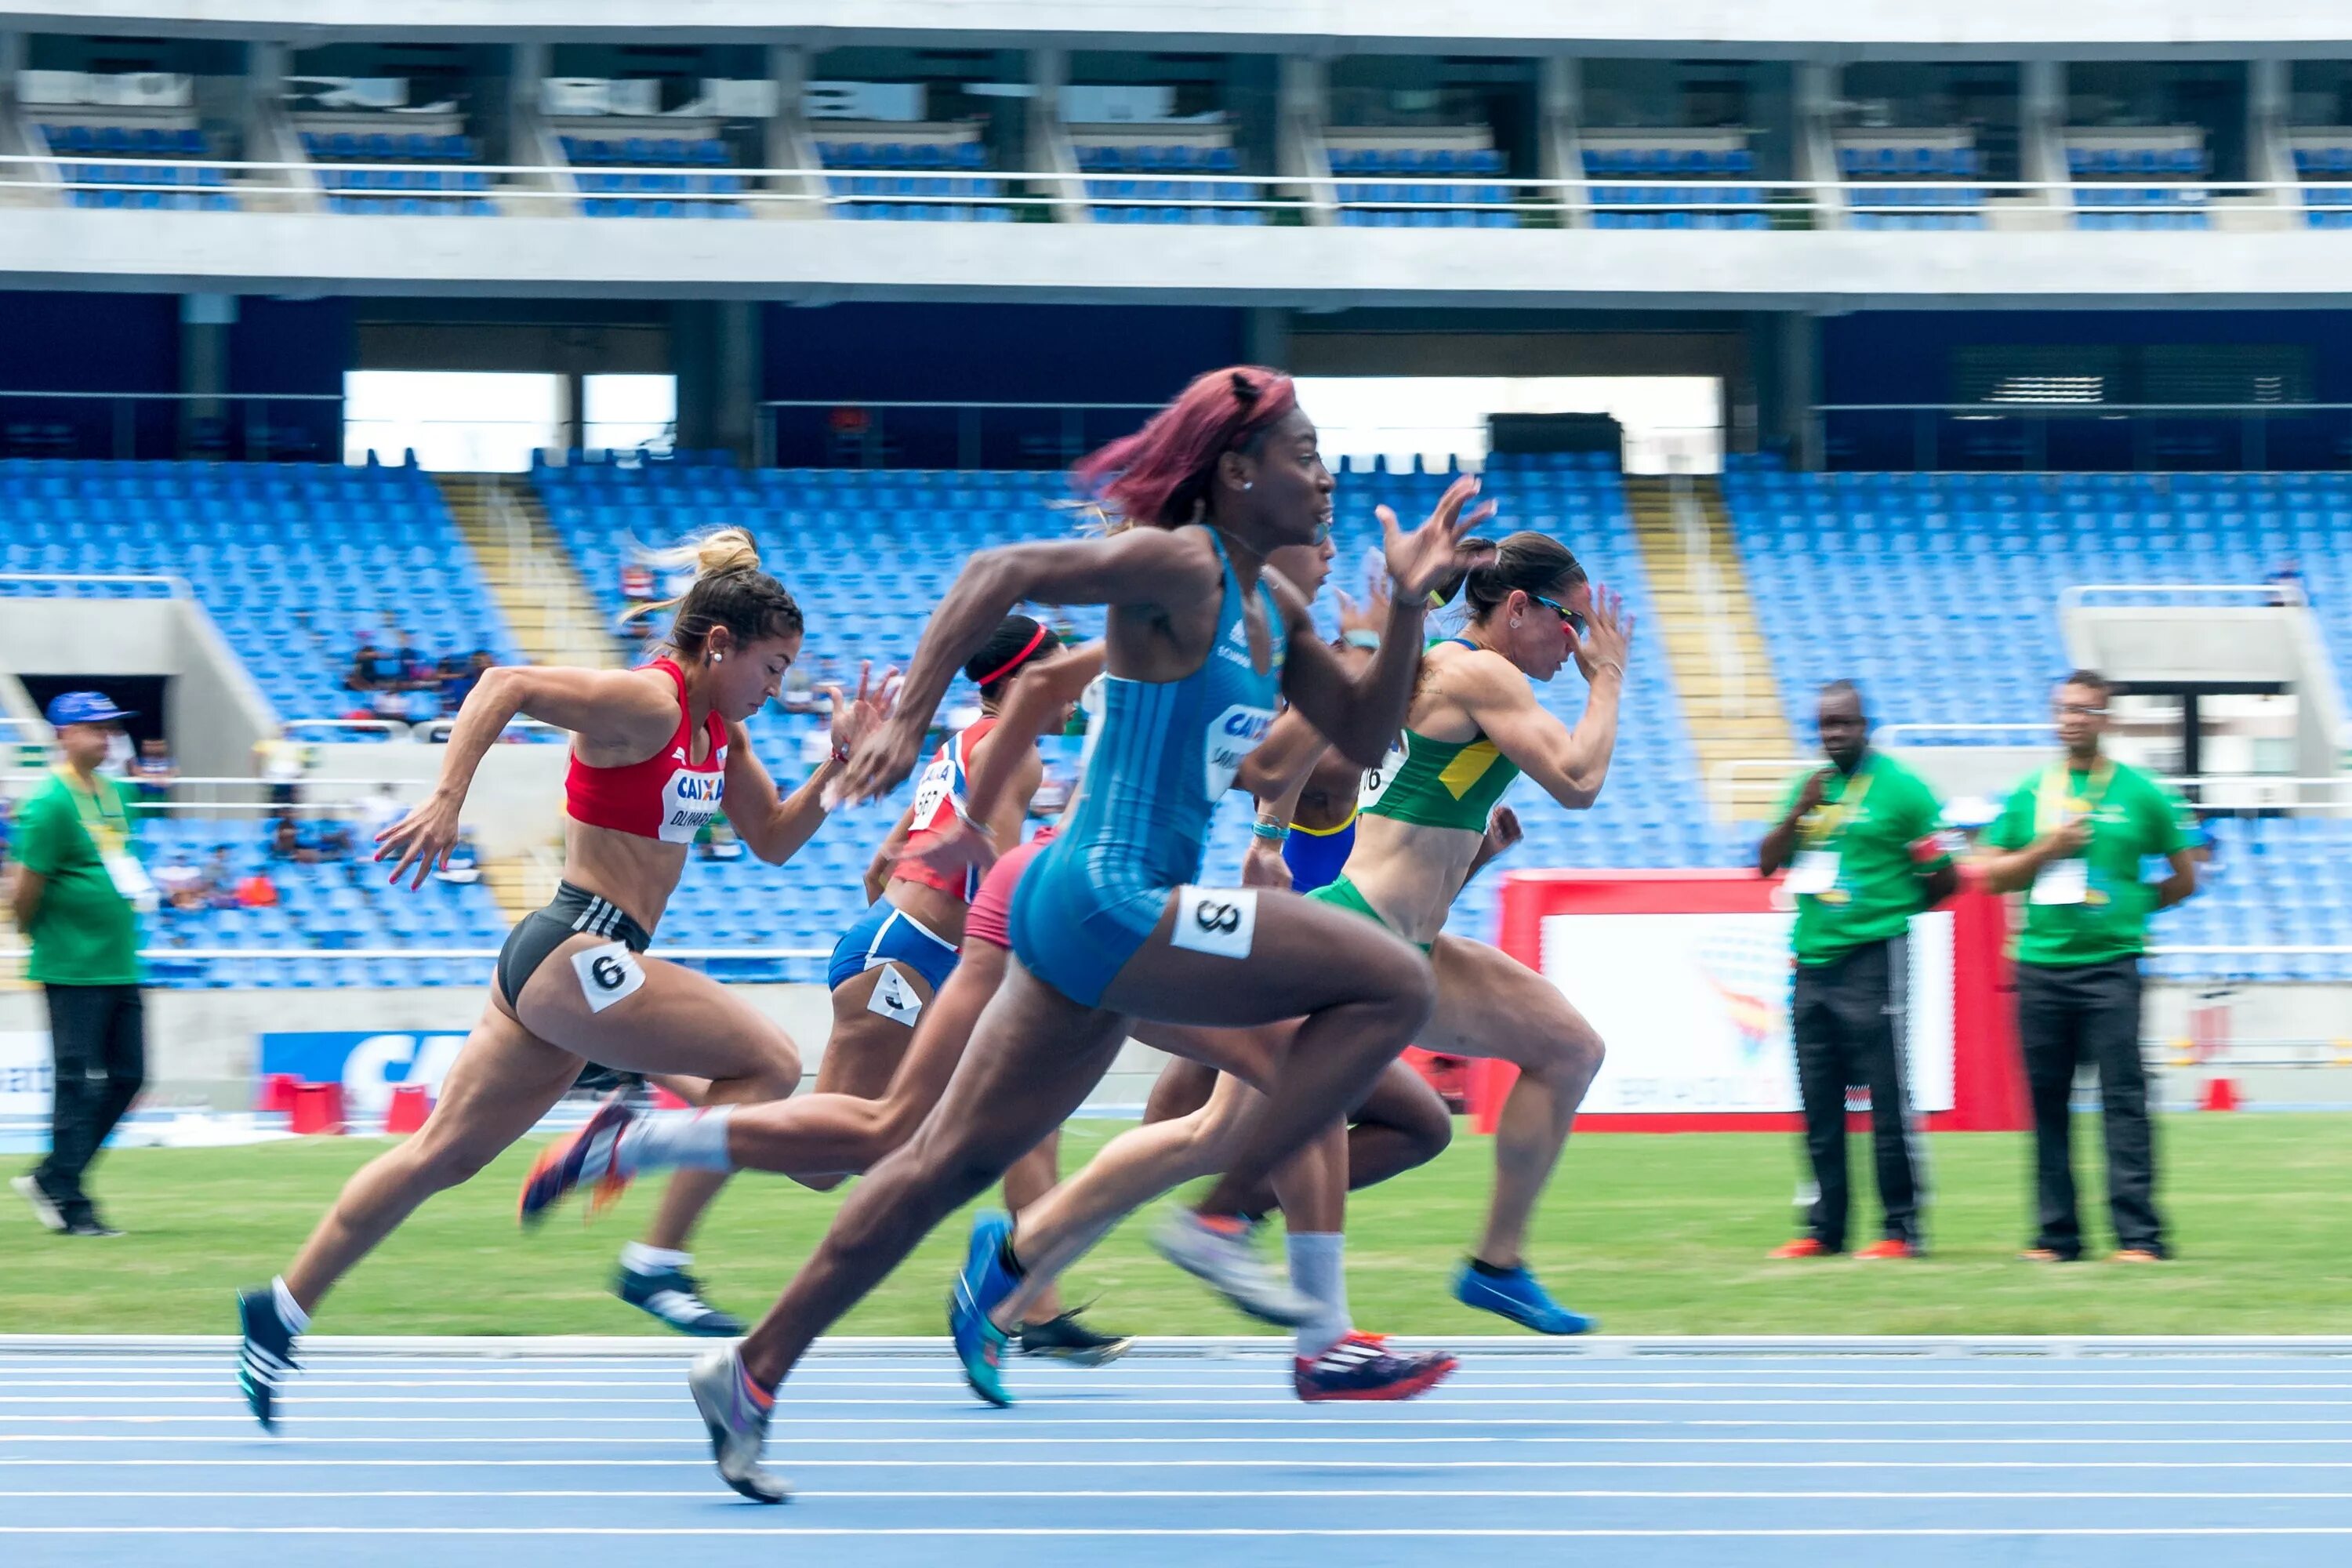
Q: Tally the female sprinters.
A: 6